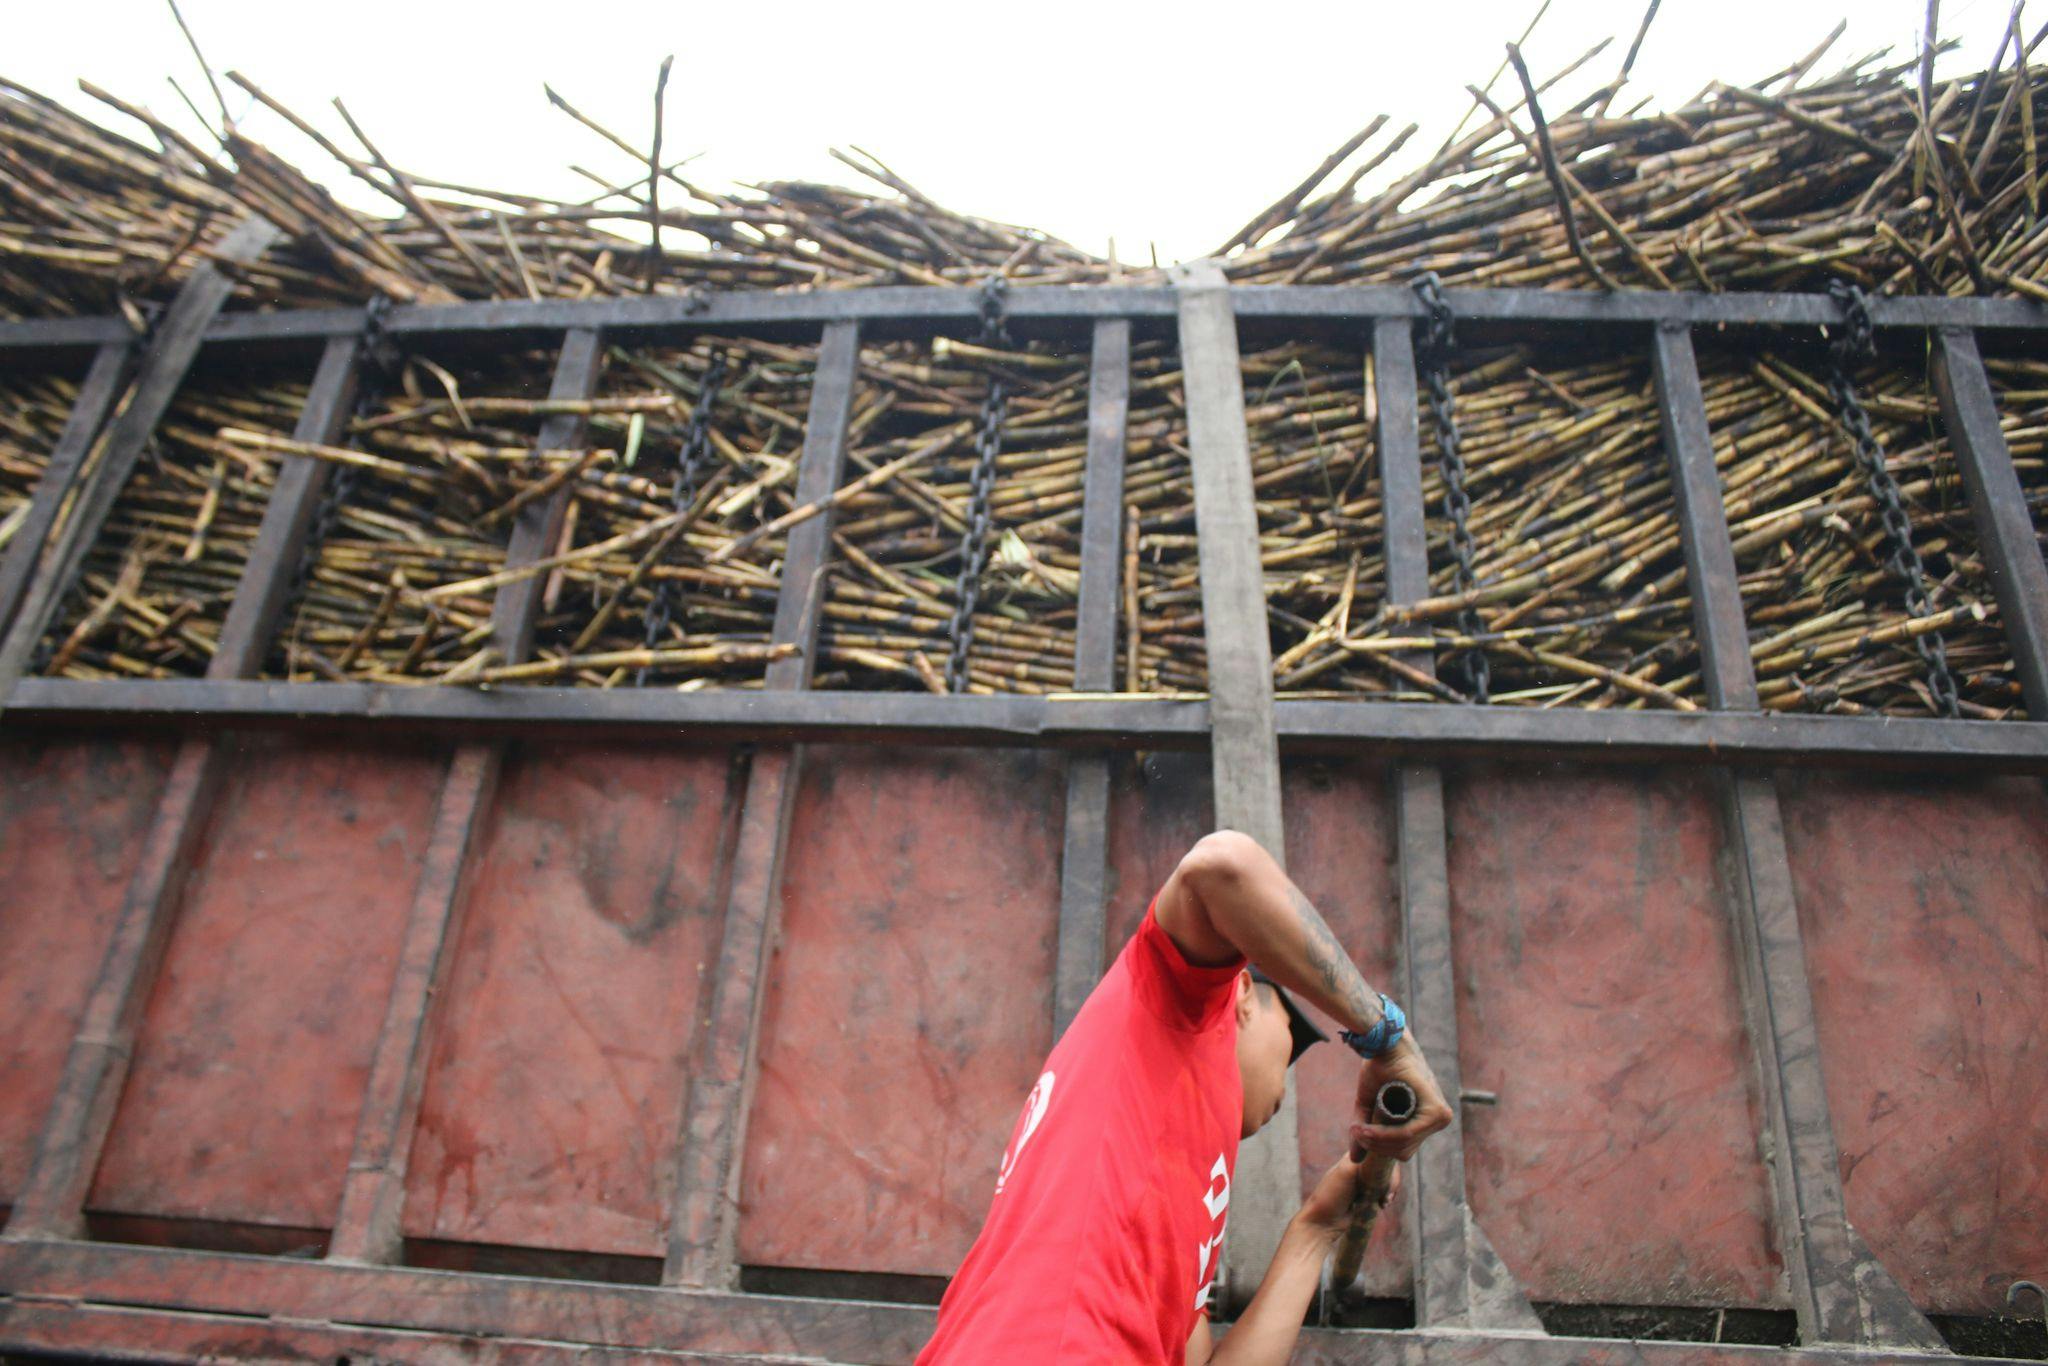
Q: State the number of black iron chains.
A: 5